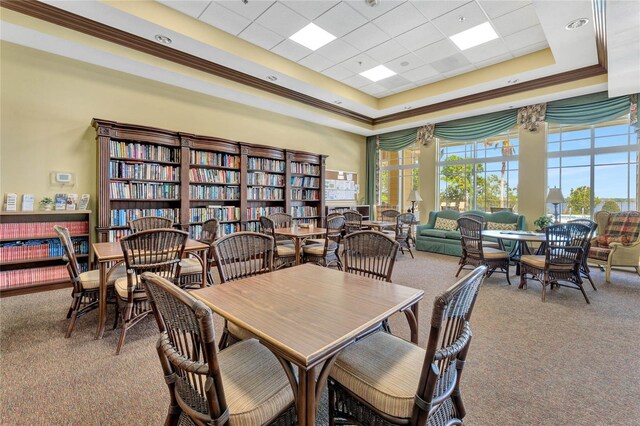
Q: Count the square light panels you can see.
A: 3